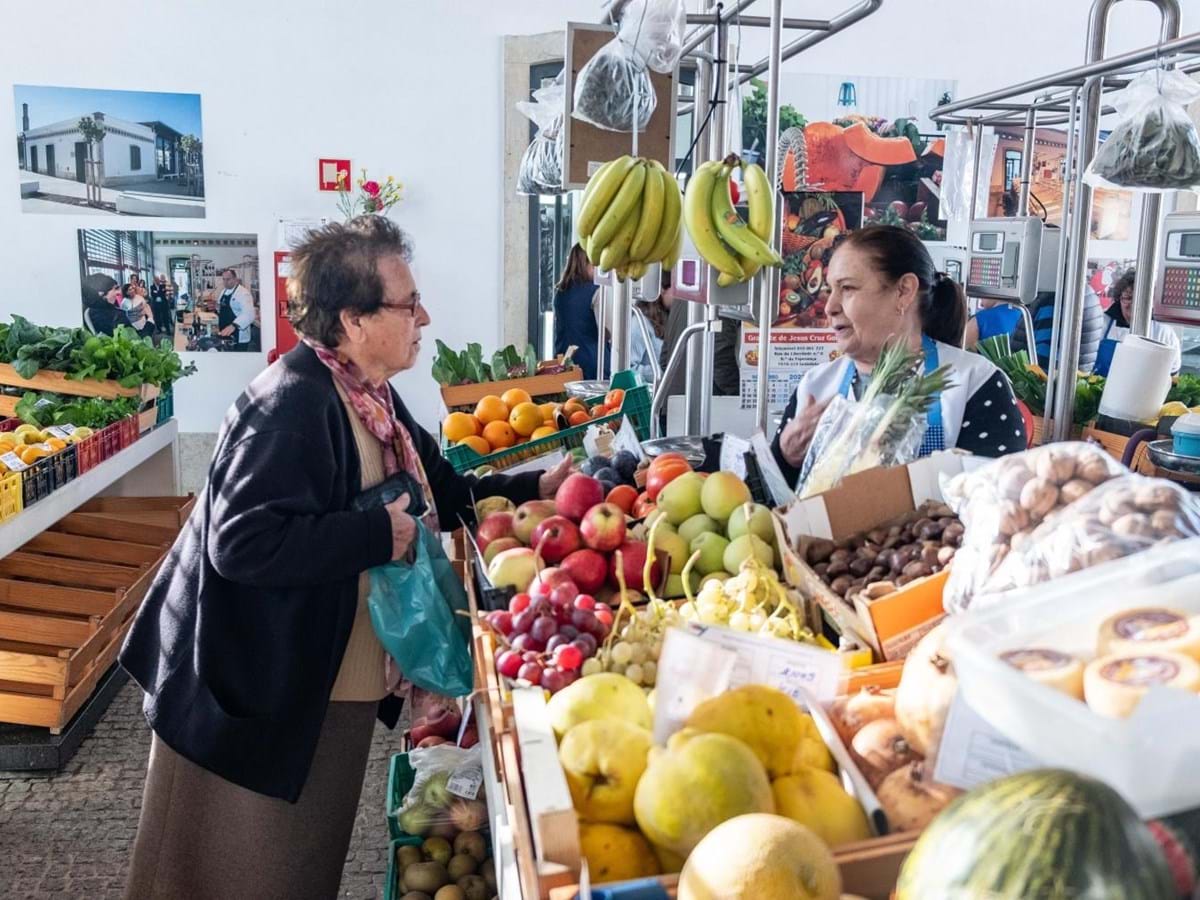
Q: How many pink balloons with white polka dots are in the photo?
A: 0